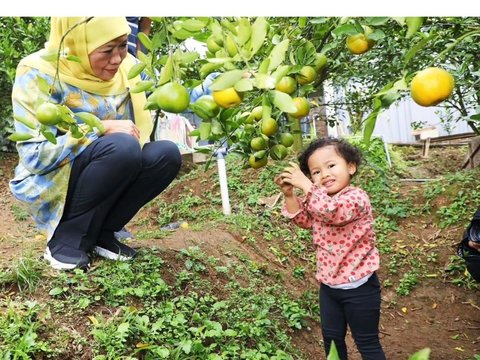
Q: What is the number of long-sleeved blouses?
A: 2